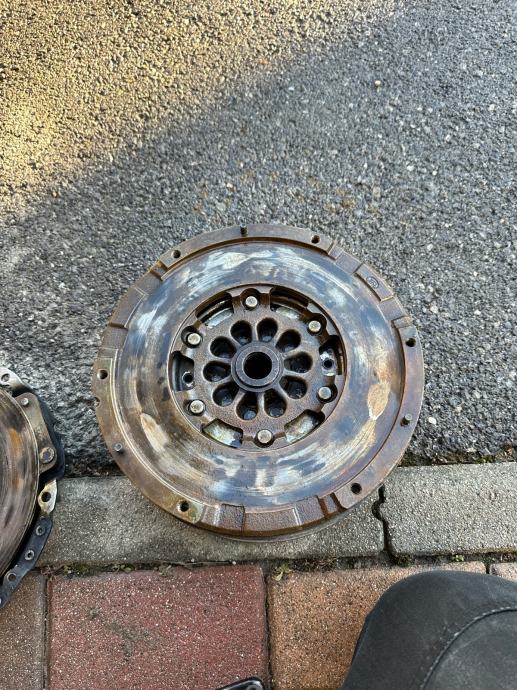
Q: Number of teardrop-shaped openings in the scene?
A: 10